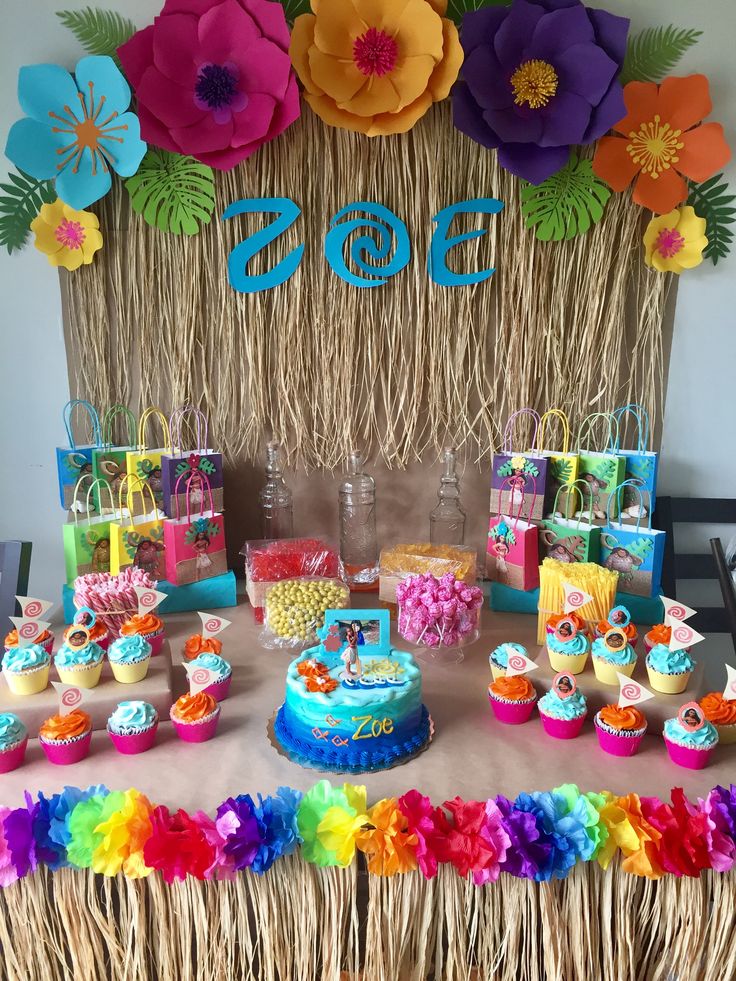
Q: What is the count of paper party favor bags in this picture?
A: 14